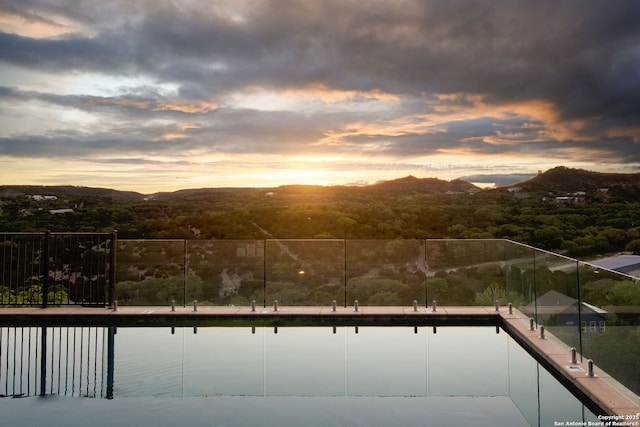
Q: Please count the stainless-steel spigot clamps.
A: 15